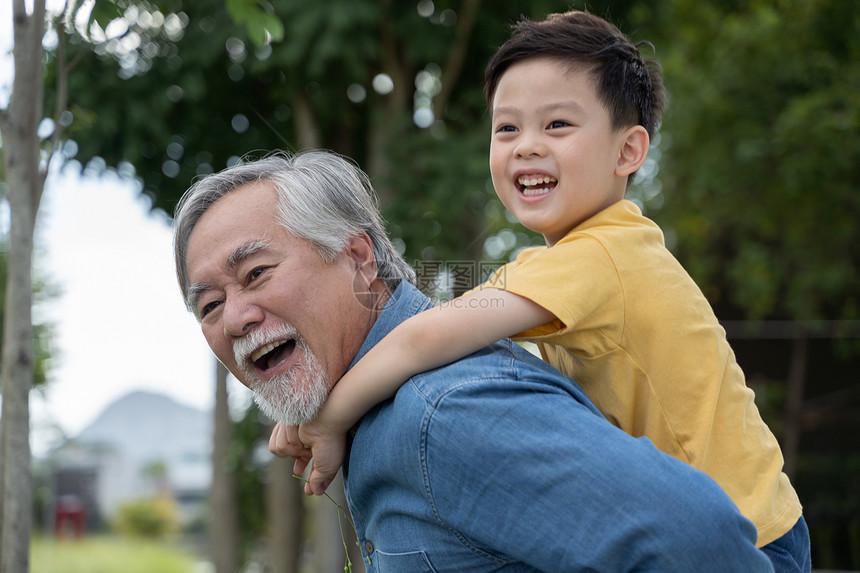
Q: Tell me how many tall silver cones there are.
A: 0